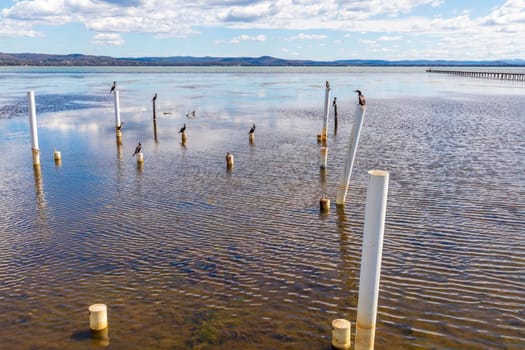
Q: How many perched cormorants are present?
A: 9